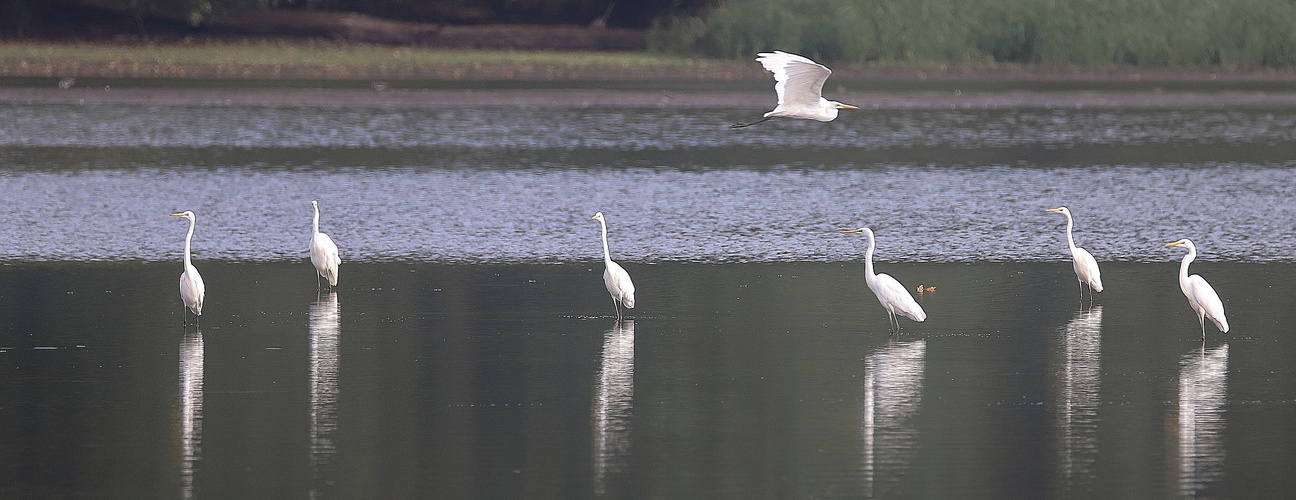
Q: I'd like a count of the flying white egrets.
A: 1